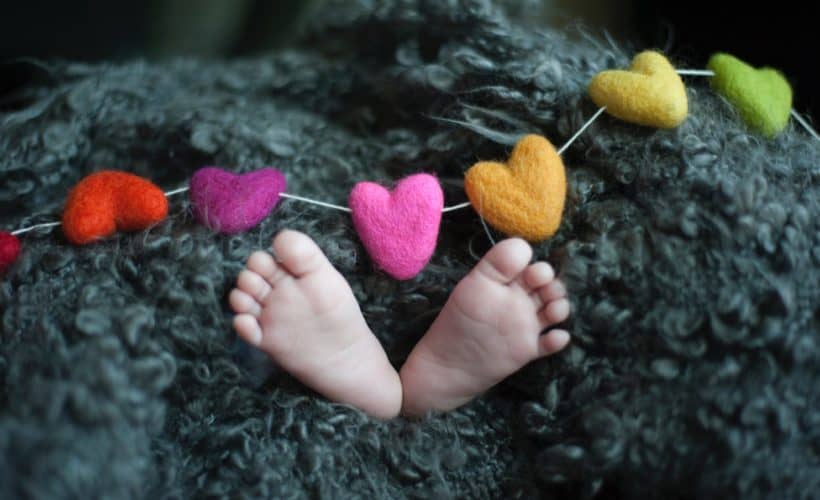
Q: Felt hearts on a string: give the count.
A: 7